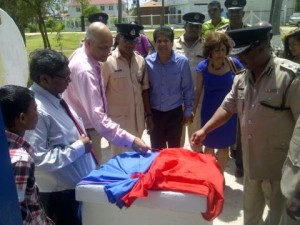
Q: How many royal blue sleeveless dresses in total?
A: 1